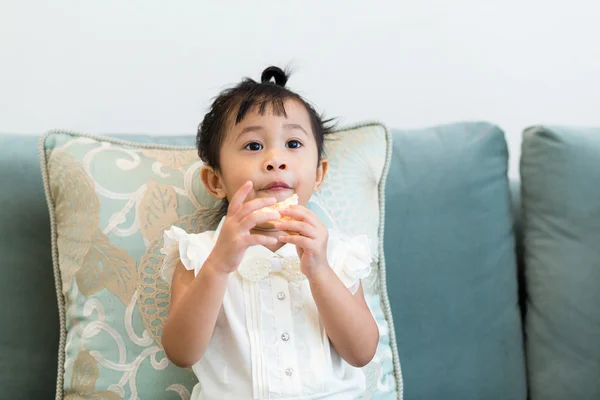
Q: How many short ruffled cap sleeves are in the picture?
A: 2